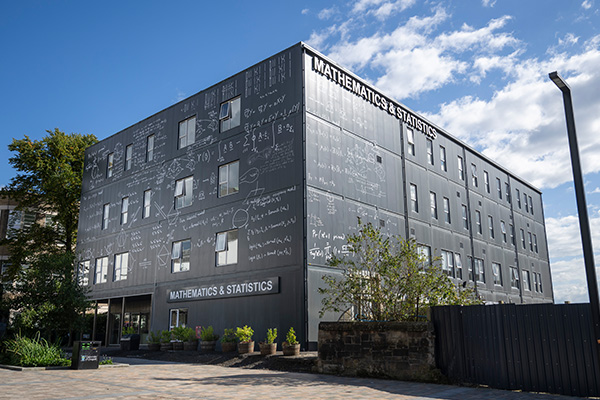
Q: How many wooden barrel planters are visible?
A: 9